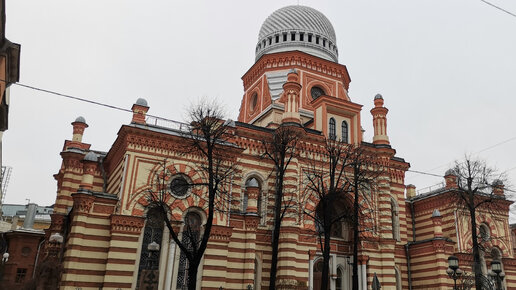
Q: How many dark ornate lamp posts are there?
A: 2